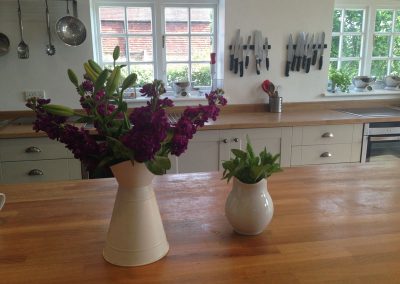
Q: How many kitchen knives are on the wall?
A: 13